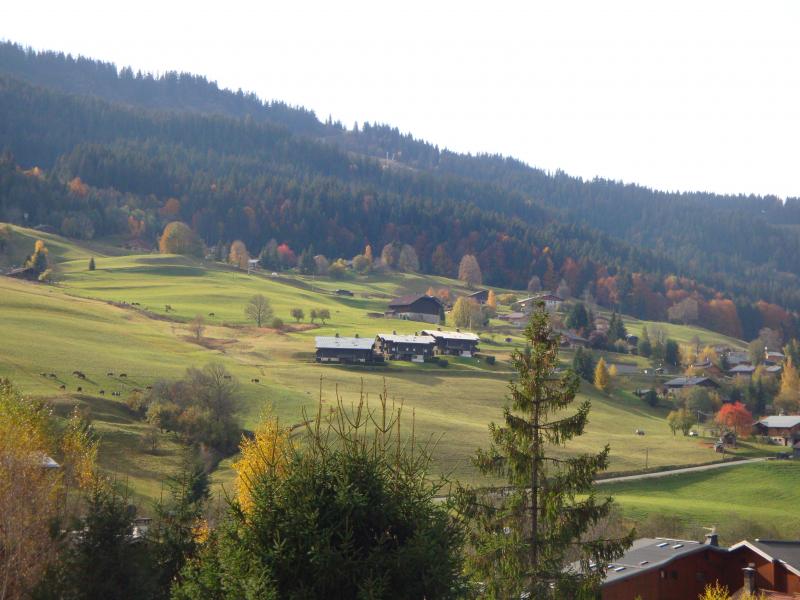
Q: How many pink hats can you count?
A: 0